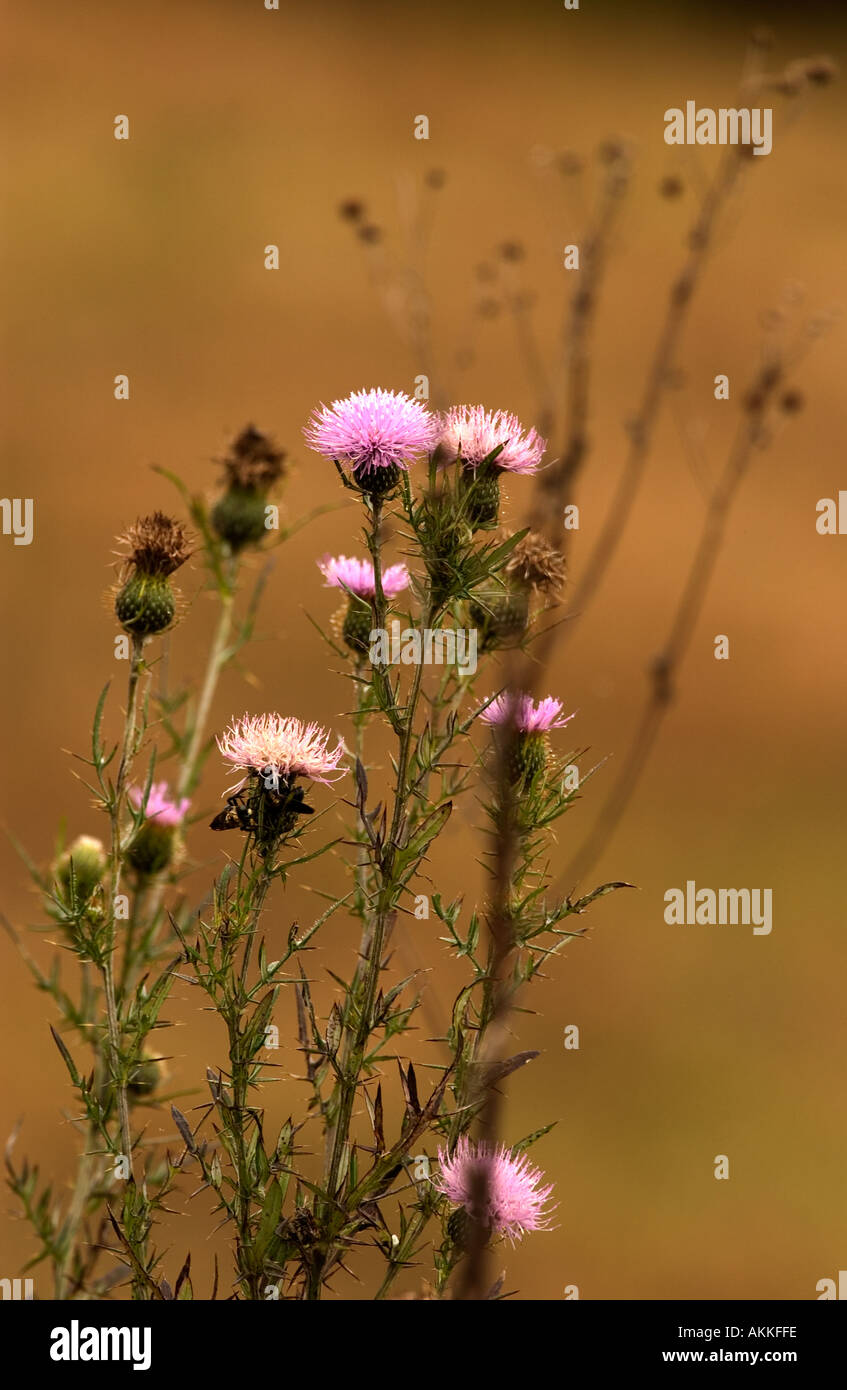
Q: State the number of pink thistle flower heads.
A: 7